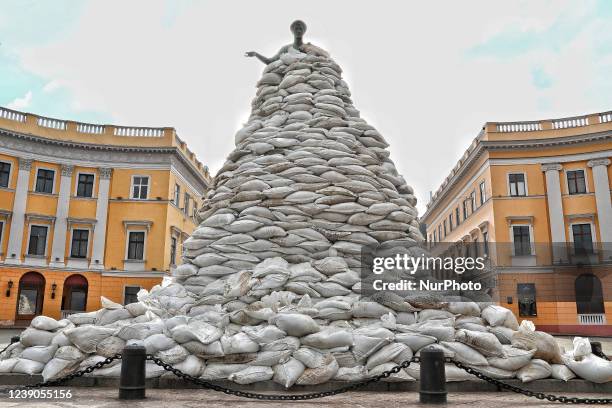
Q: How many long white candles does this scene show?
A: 0